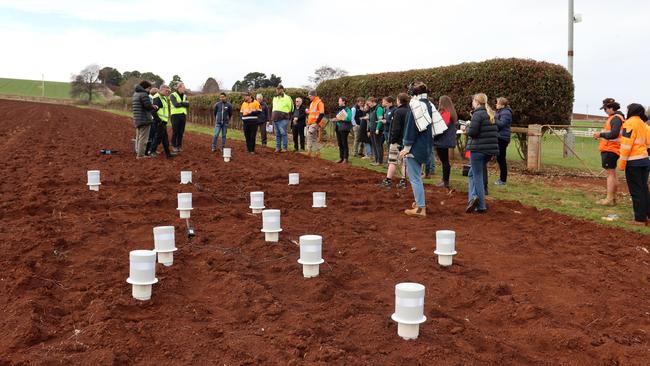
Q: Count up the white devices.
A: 13